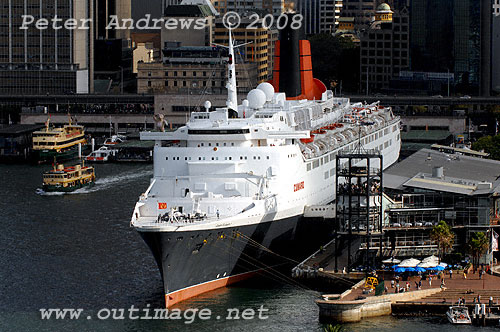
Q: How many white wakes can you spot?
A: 1